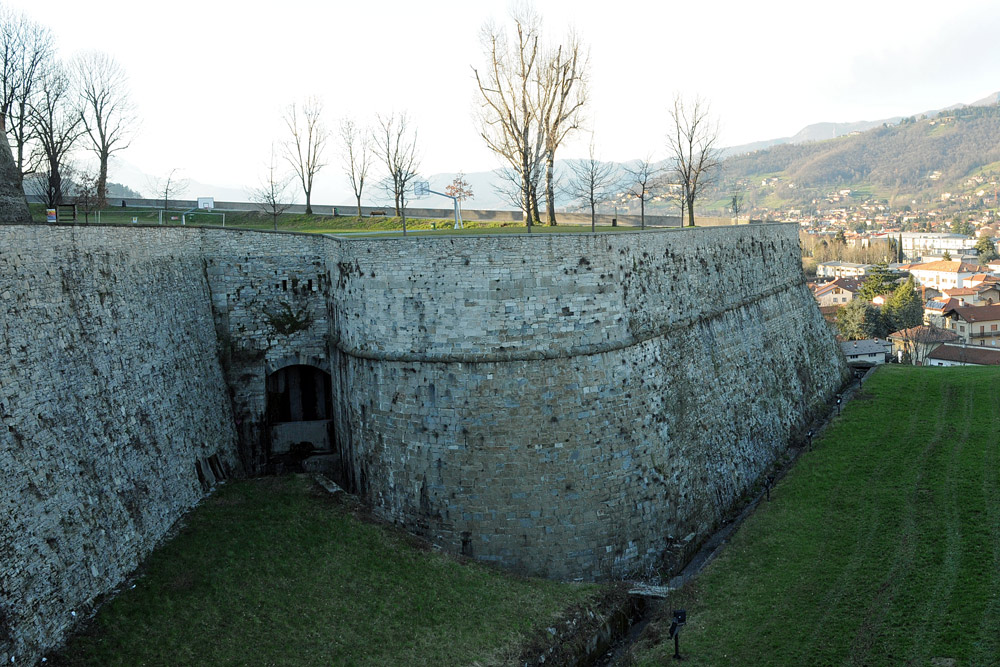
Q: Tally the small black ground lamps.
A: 5